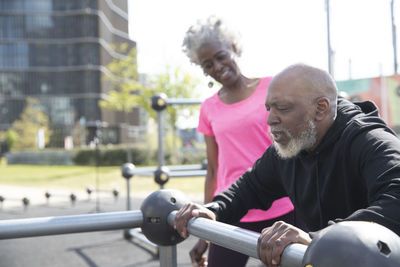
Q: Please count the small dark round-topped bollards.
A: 6